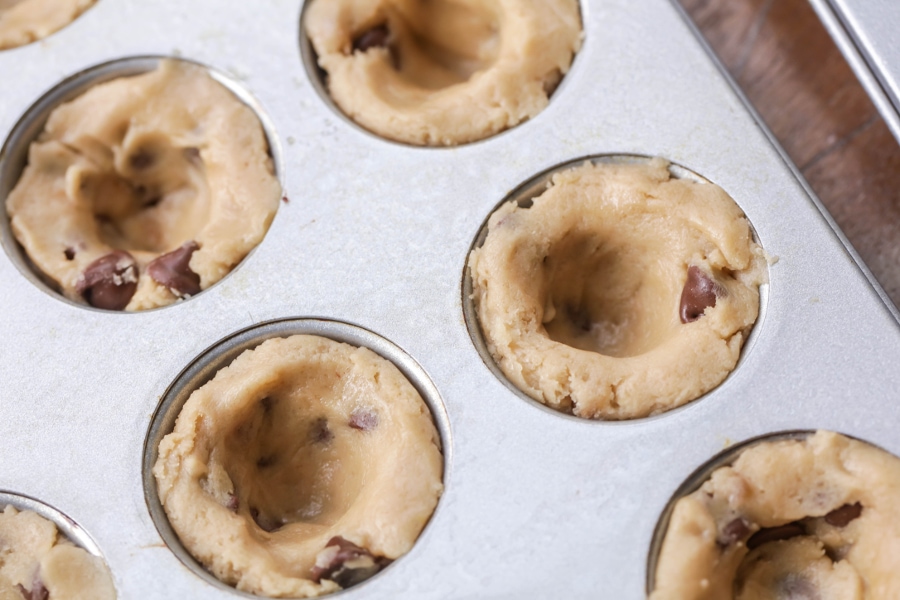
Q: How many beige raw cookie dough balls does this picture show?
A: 7